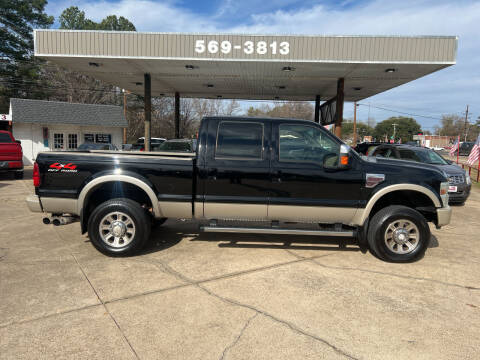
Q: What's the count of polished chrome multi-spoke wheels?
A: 2